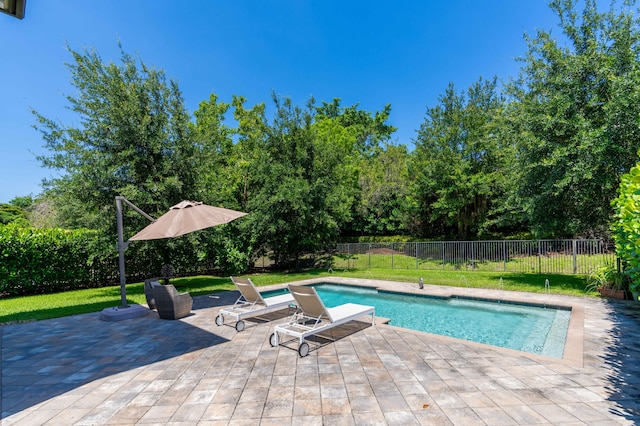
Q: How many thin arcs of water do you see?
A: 6